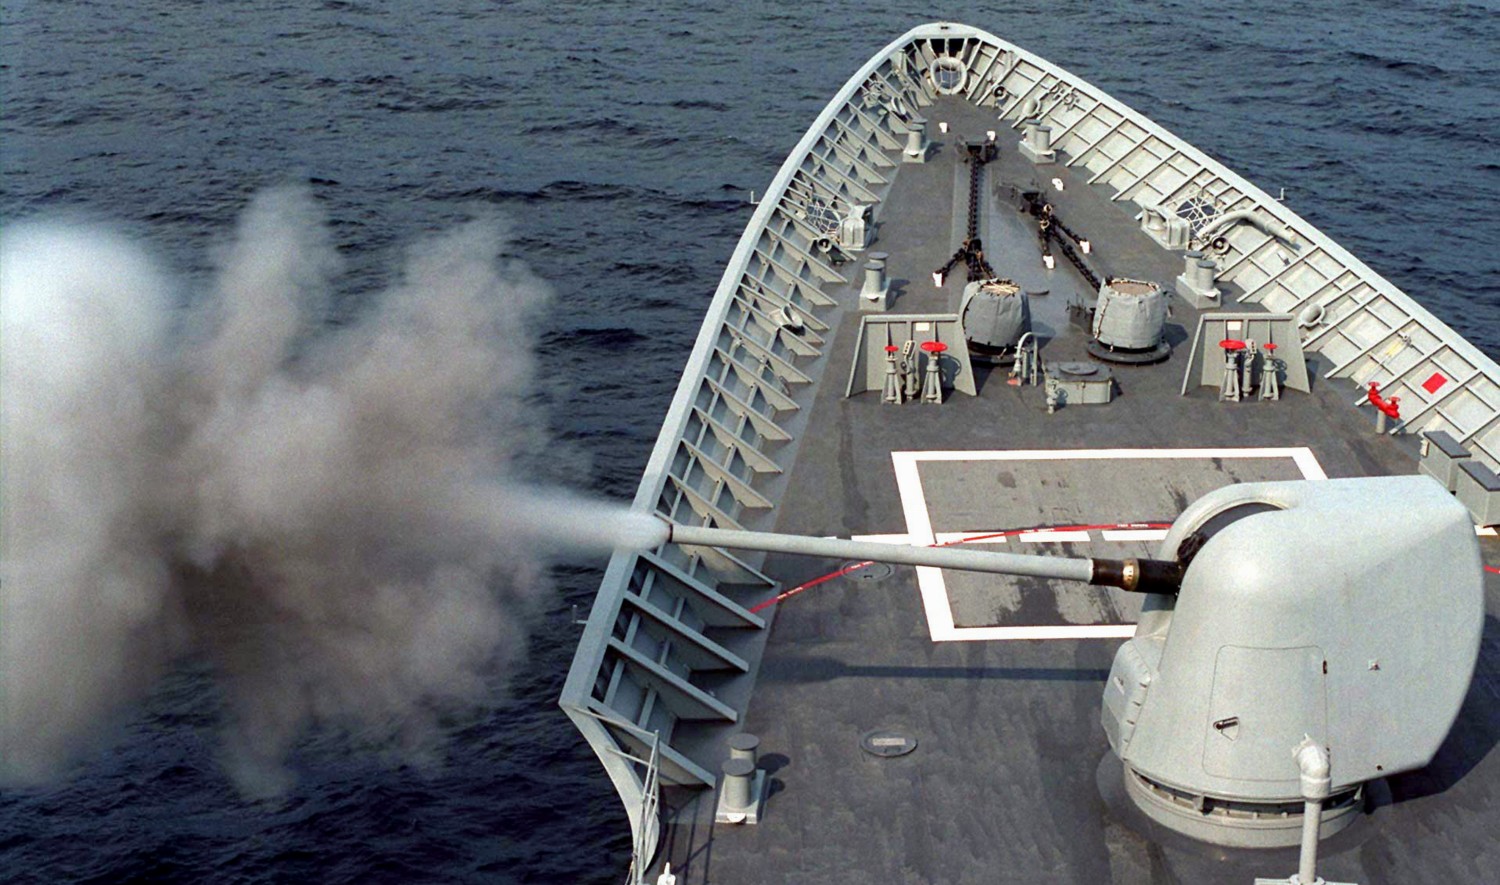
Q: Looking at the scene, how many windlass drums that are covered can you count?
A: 2